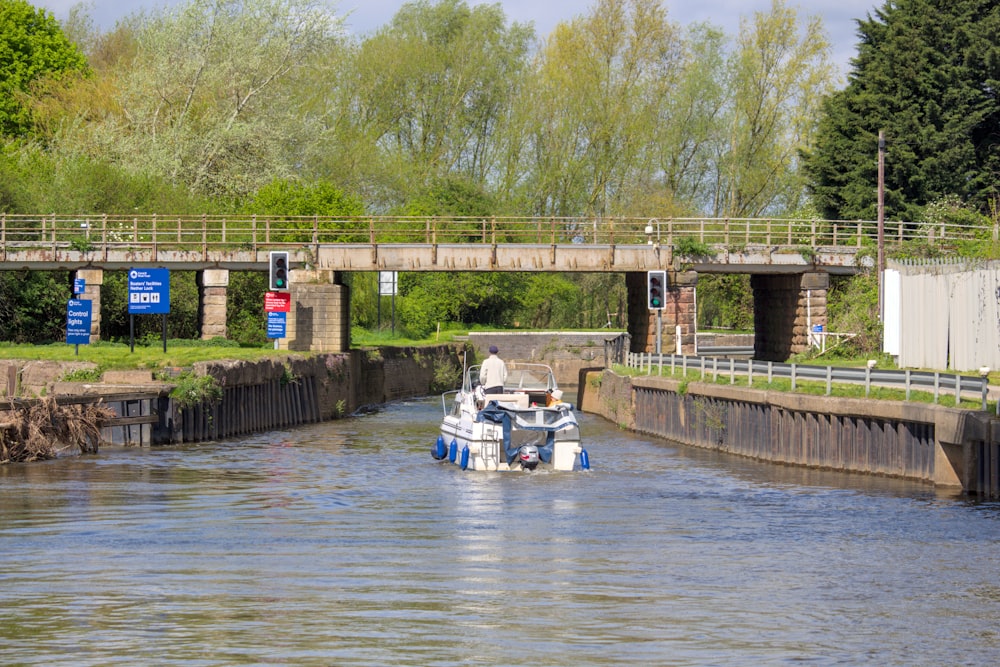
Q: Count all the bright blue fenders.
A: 4